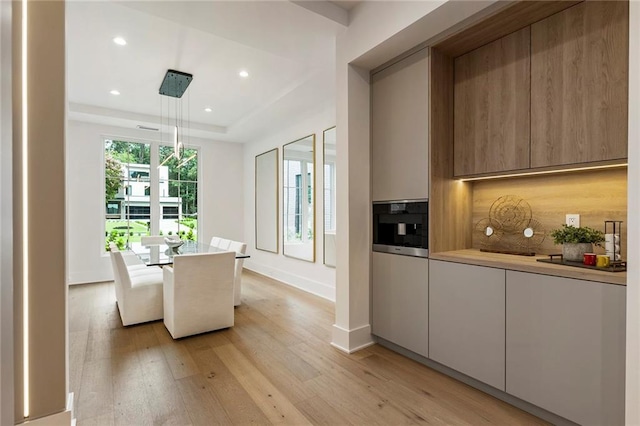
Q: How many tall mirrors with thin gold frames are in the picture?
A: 3